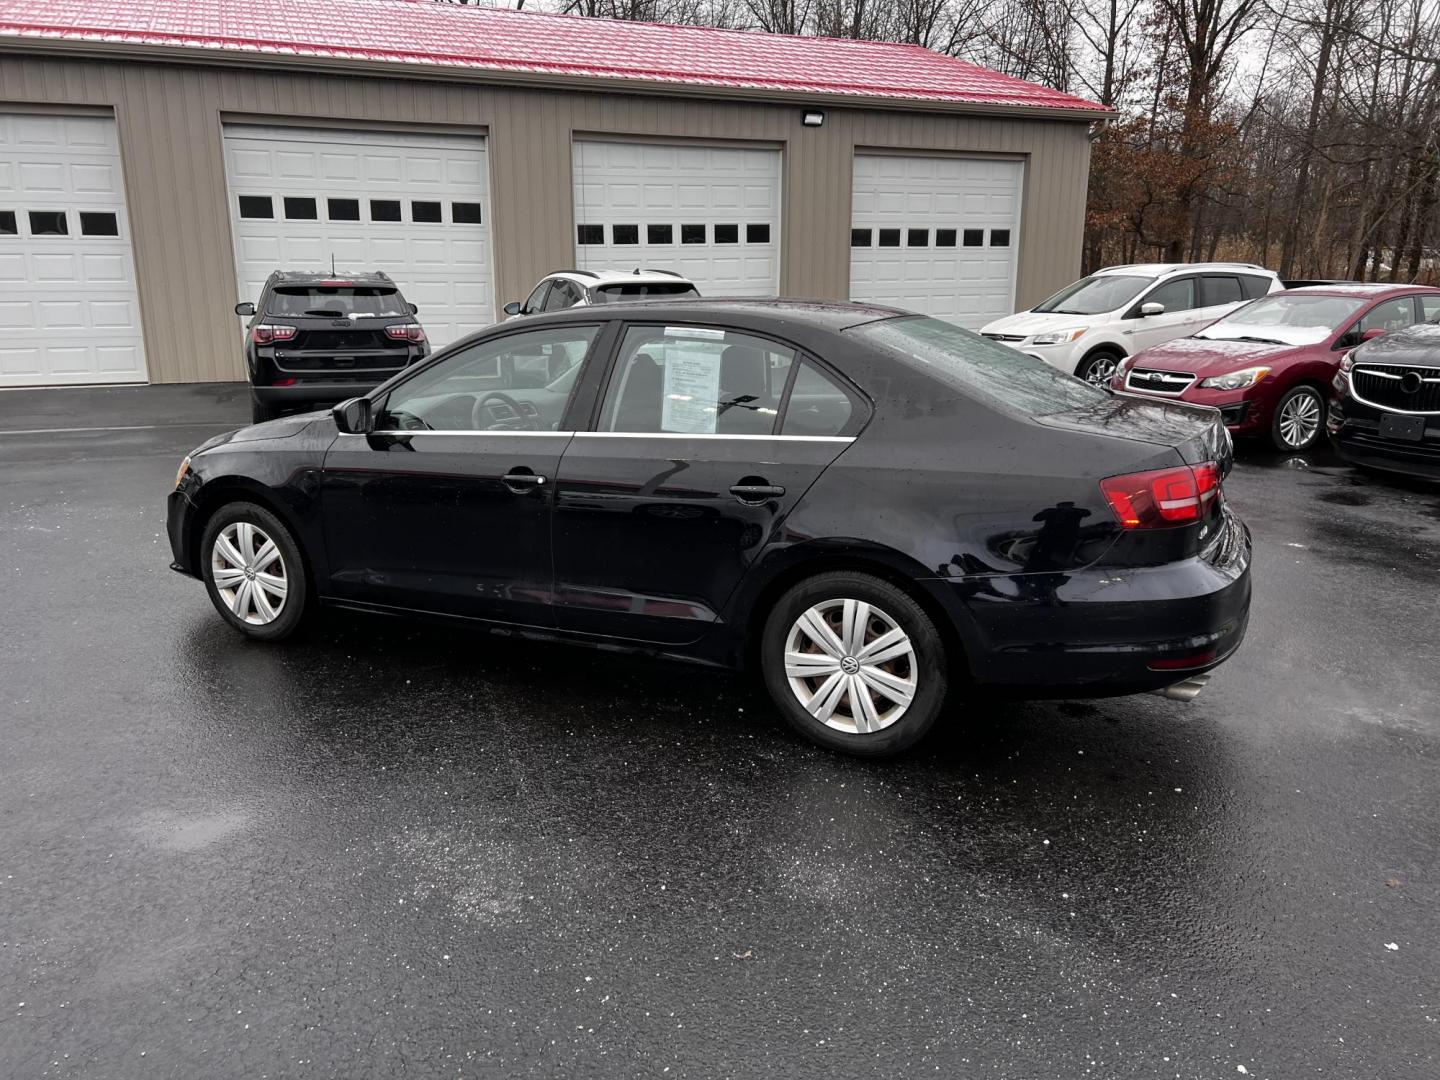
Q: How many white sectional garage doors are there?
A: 4